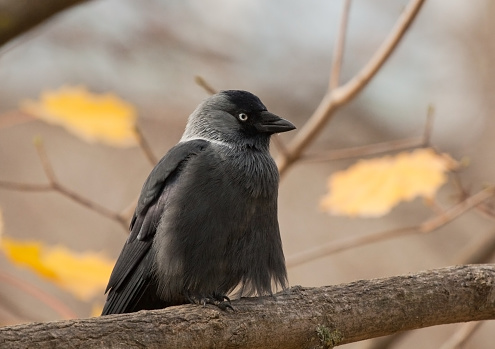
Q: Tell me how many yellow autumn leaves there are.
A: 3